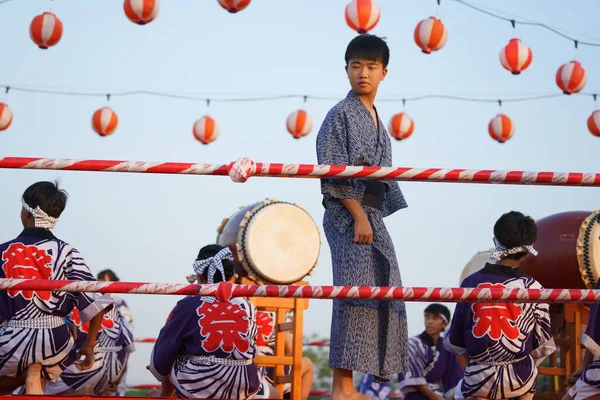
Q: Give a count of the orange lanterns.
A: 14